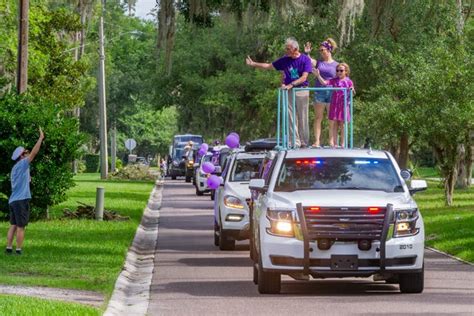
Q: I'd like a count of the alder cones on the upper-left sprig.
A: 0